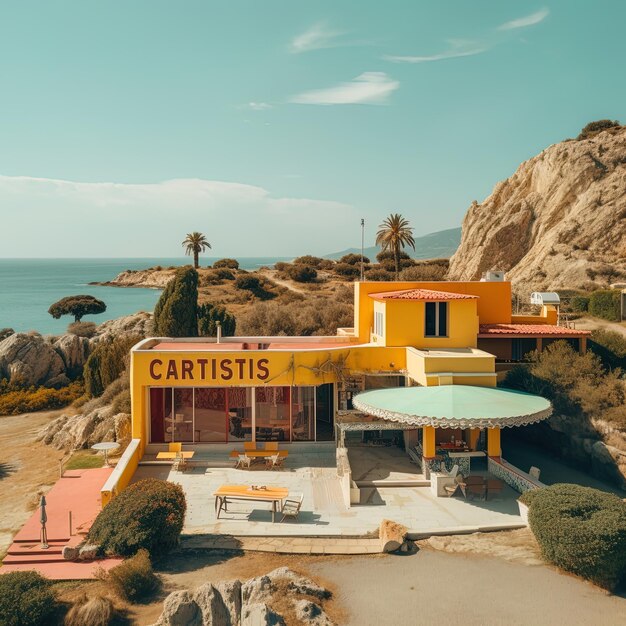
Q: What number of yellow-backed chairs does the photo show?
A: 3